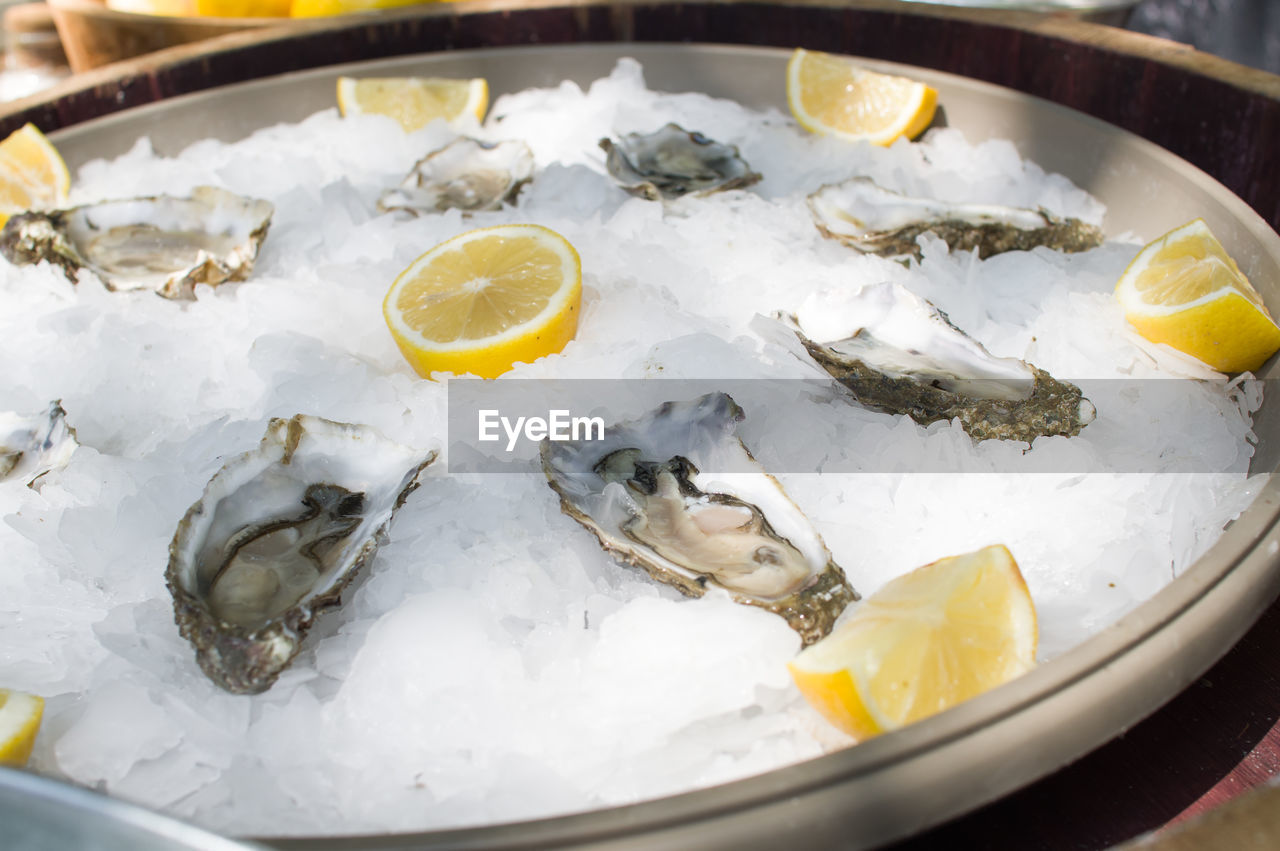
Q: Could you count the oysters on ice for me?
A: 8